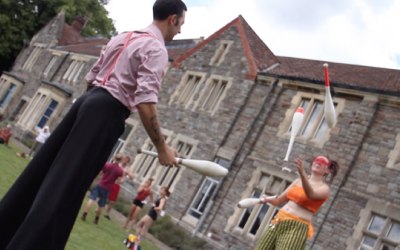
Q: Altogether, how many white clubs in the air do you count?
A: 2